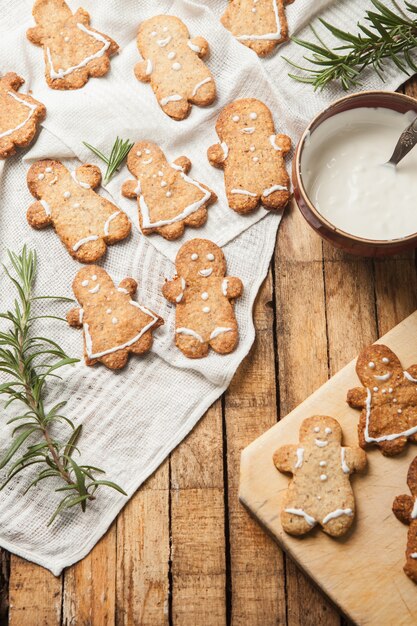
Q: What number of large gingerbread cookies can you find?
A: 12